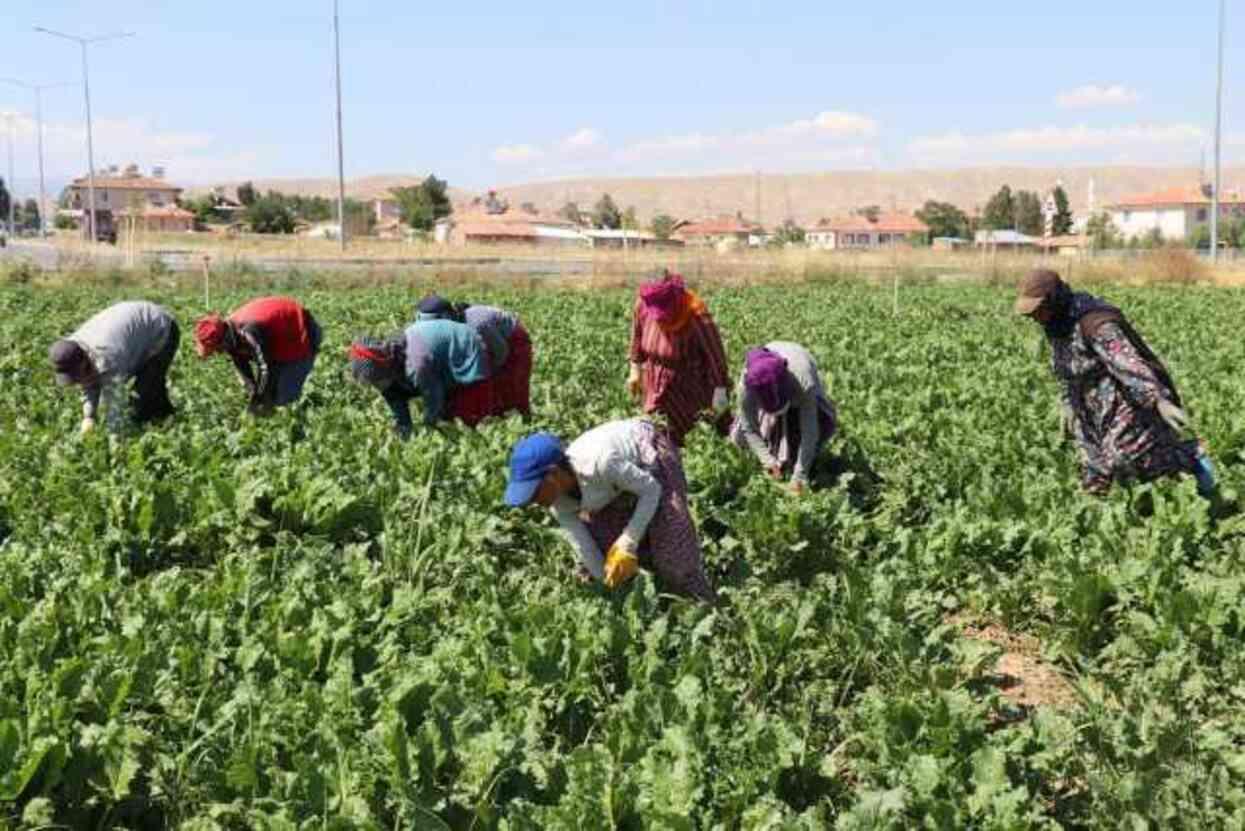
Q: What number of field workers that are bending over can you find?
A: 6